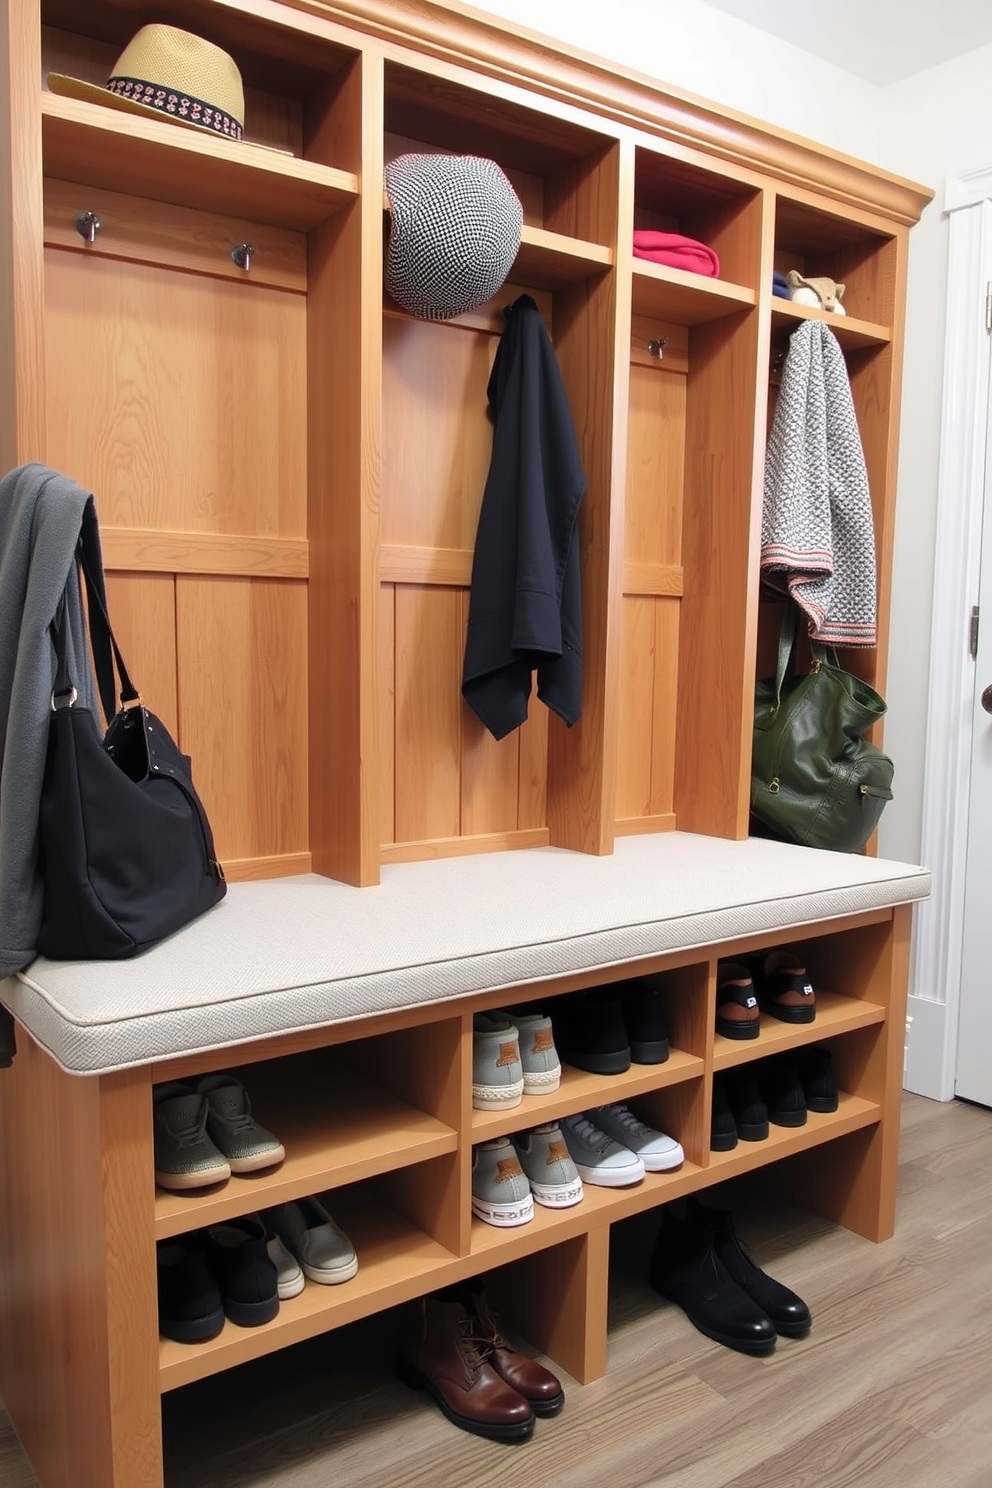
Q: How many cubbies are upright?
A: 4